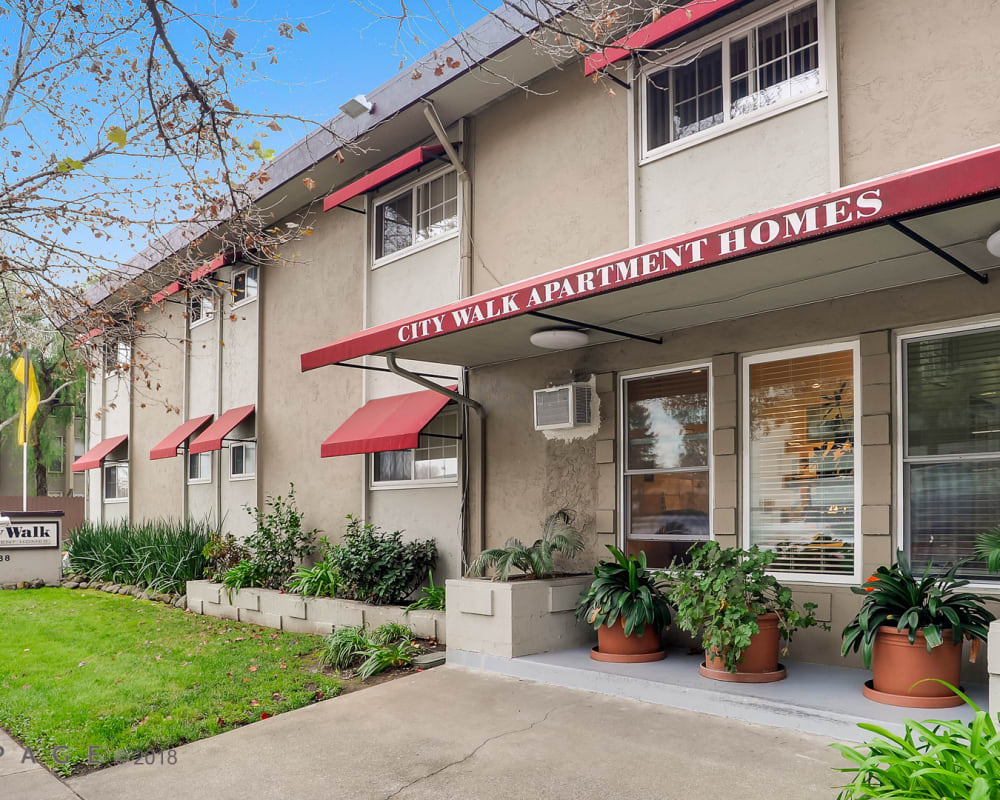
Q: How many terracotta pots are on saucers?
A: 3